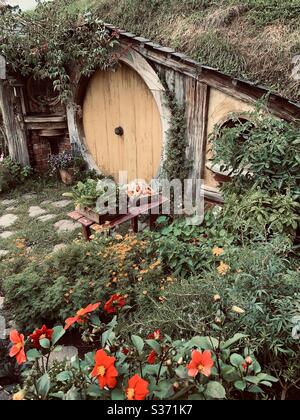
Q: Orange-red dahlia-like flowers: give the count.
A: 7